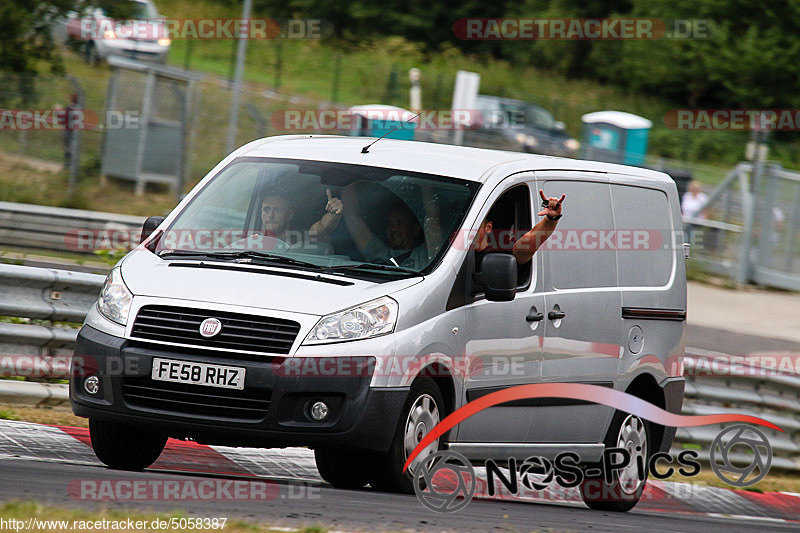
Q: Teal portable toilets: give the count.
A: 2